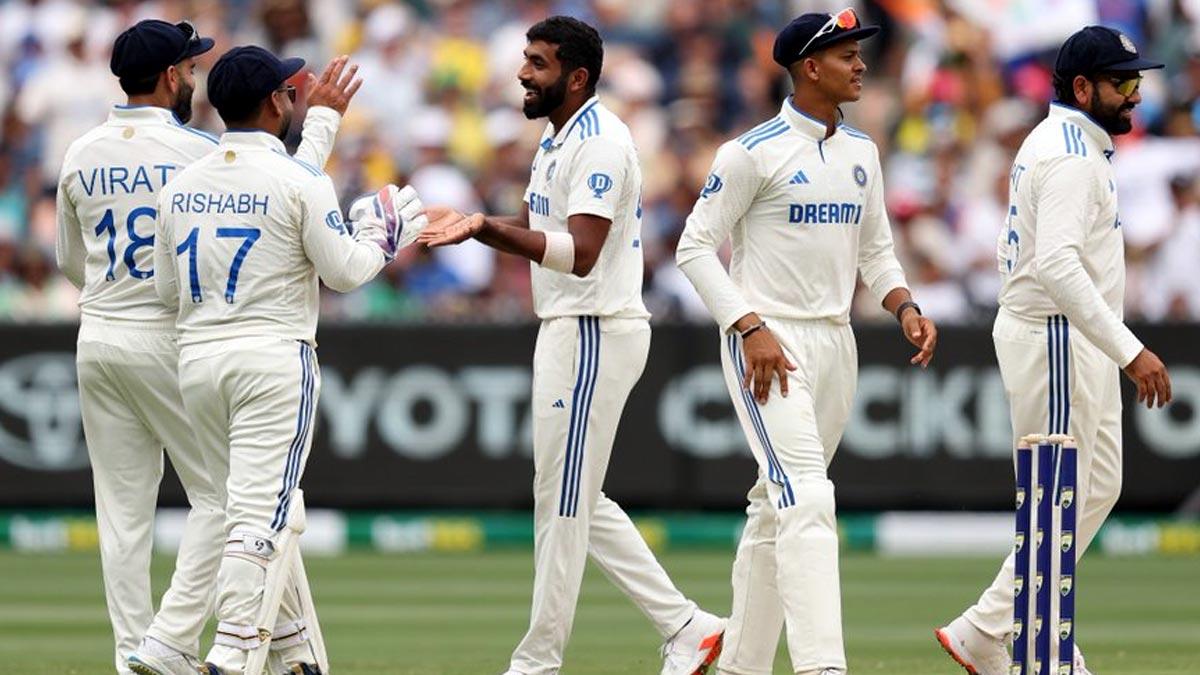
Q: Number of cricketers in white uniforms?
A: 5